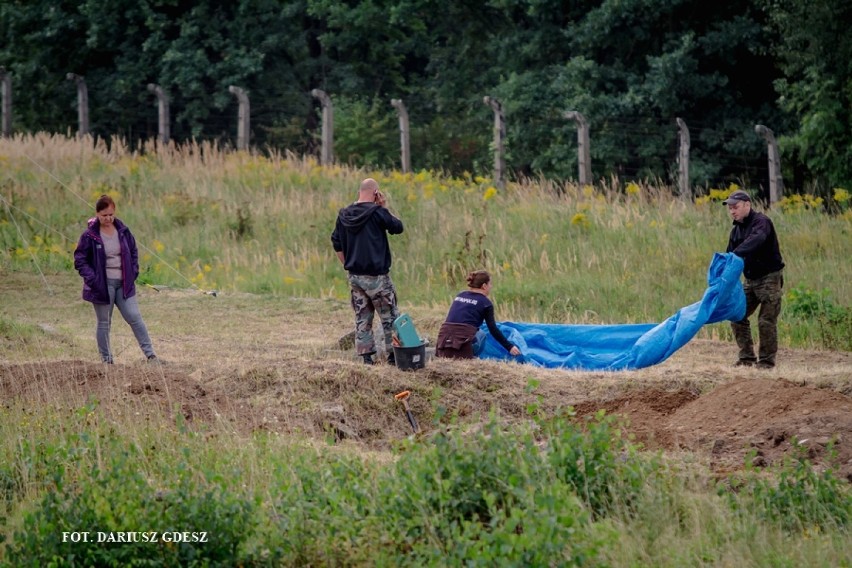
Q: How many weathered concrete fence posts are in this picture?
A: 10